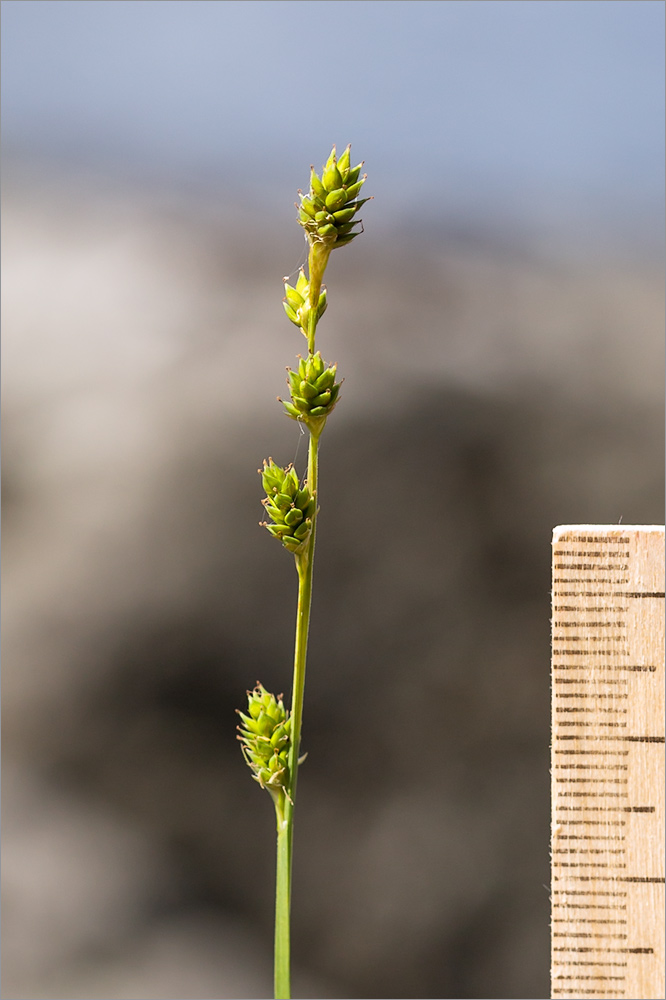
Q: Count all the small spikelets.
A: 5